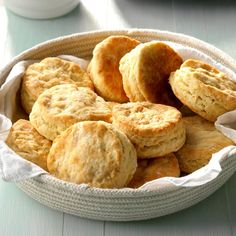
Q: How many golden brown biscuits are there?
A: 10